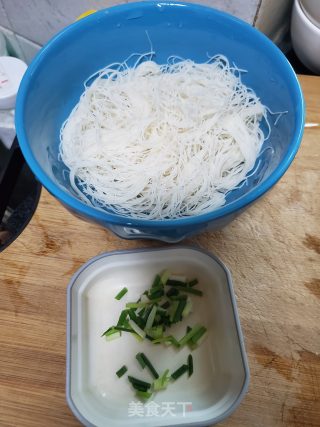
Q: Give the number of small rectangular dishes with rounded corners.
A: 1